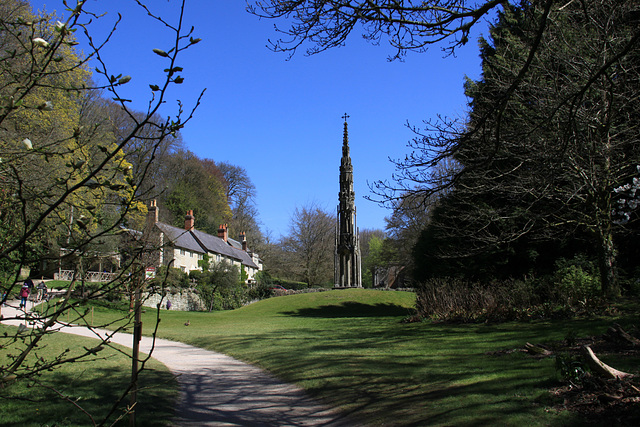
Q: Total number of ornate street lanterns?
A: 0